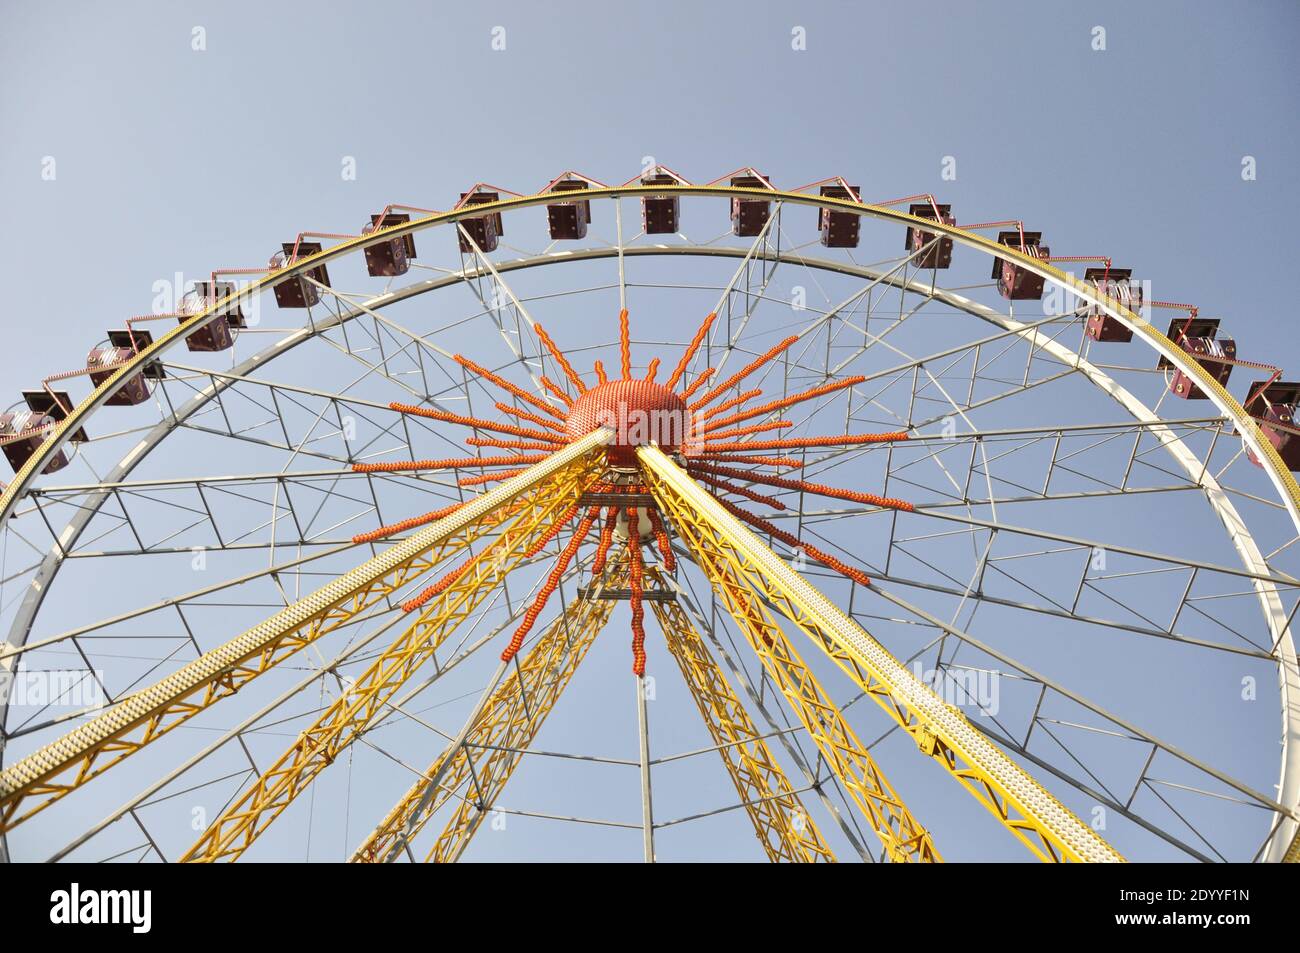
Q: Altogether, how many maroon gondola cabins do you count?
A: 15